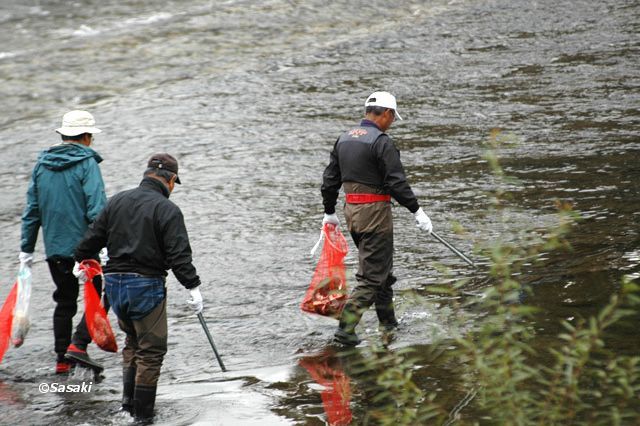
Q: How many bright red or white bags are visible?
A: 4